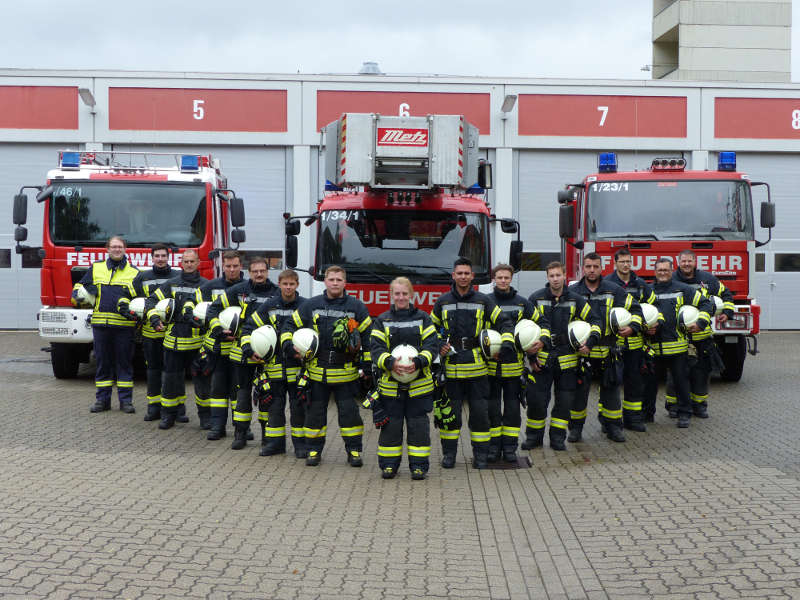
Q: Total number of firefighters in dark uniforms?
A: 14